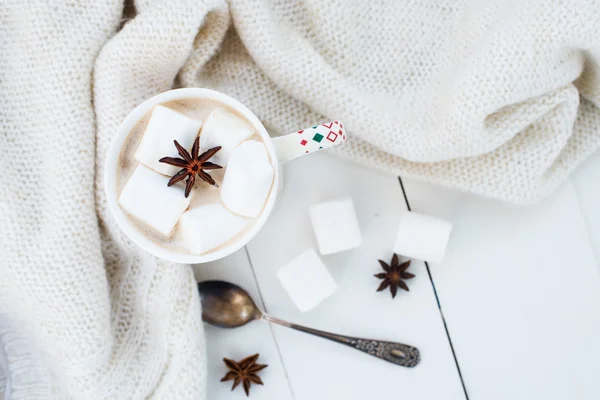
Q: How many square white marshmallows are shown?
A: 8